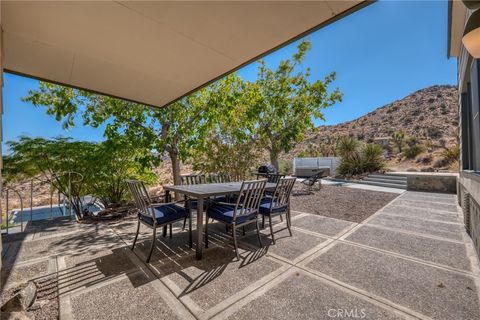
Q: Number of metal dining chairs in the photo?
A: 6